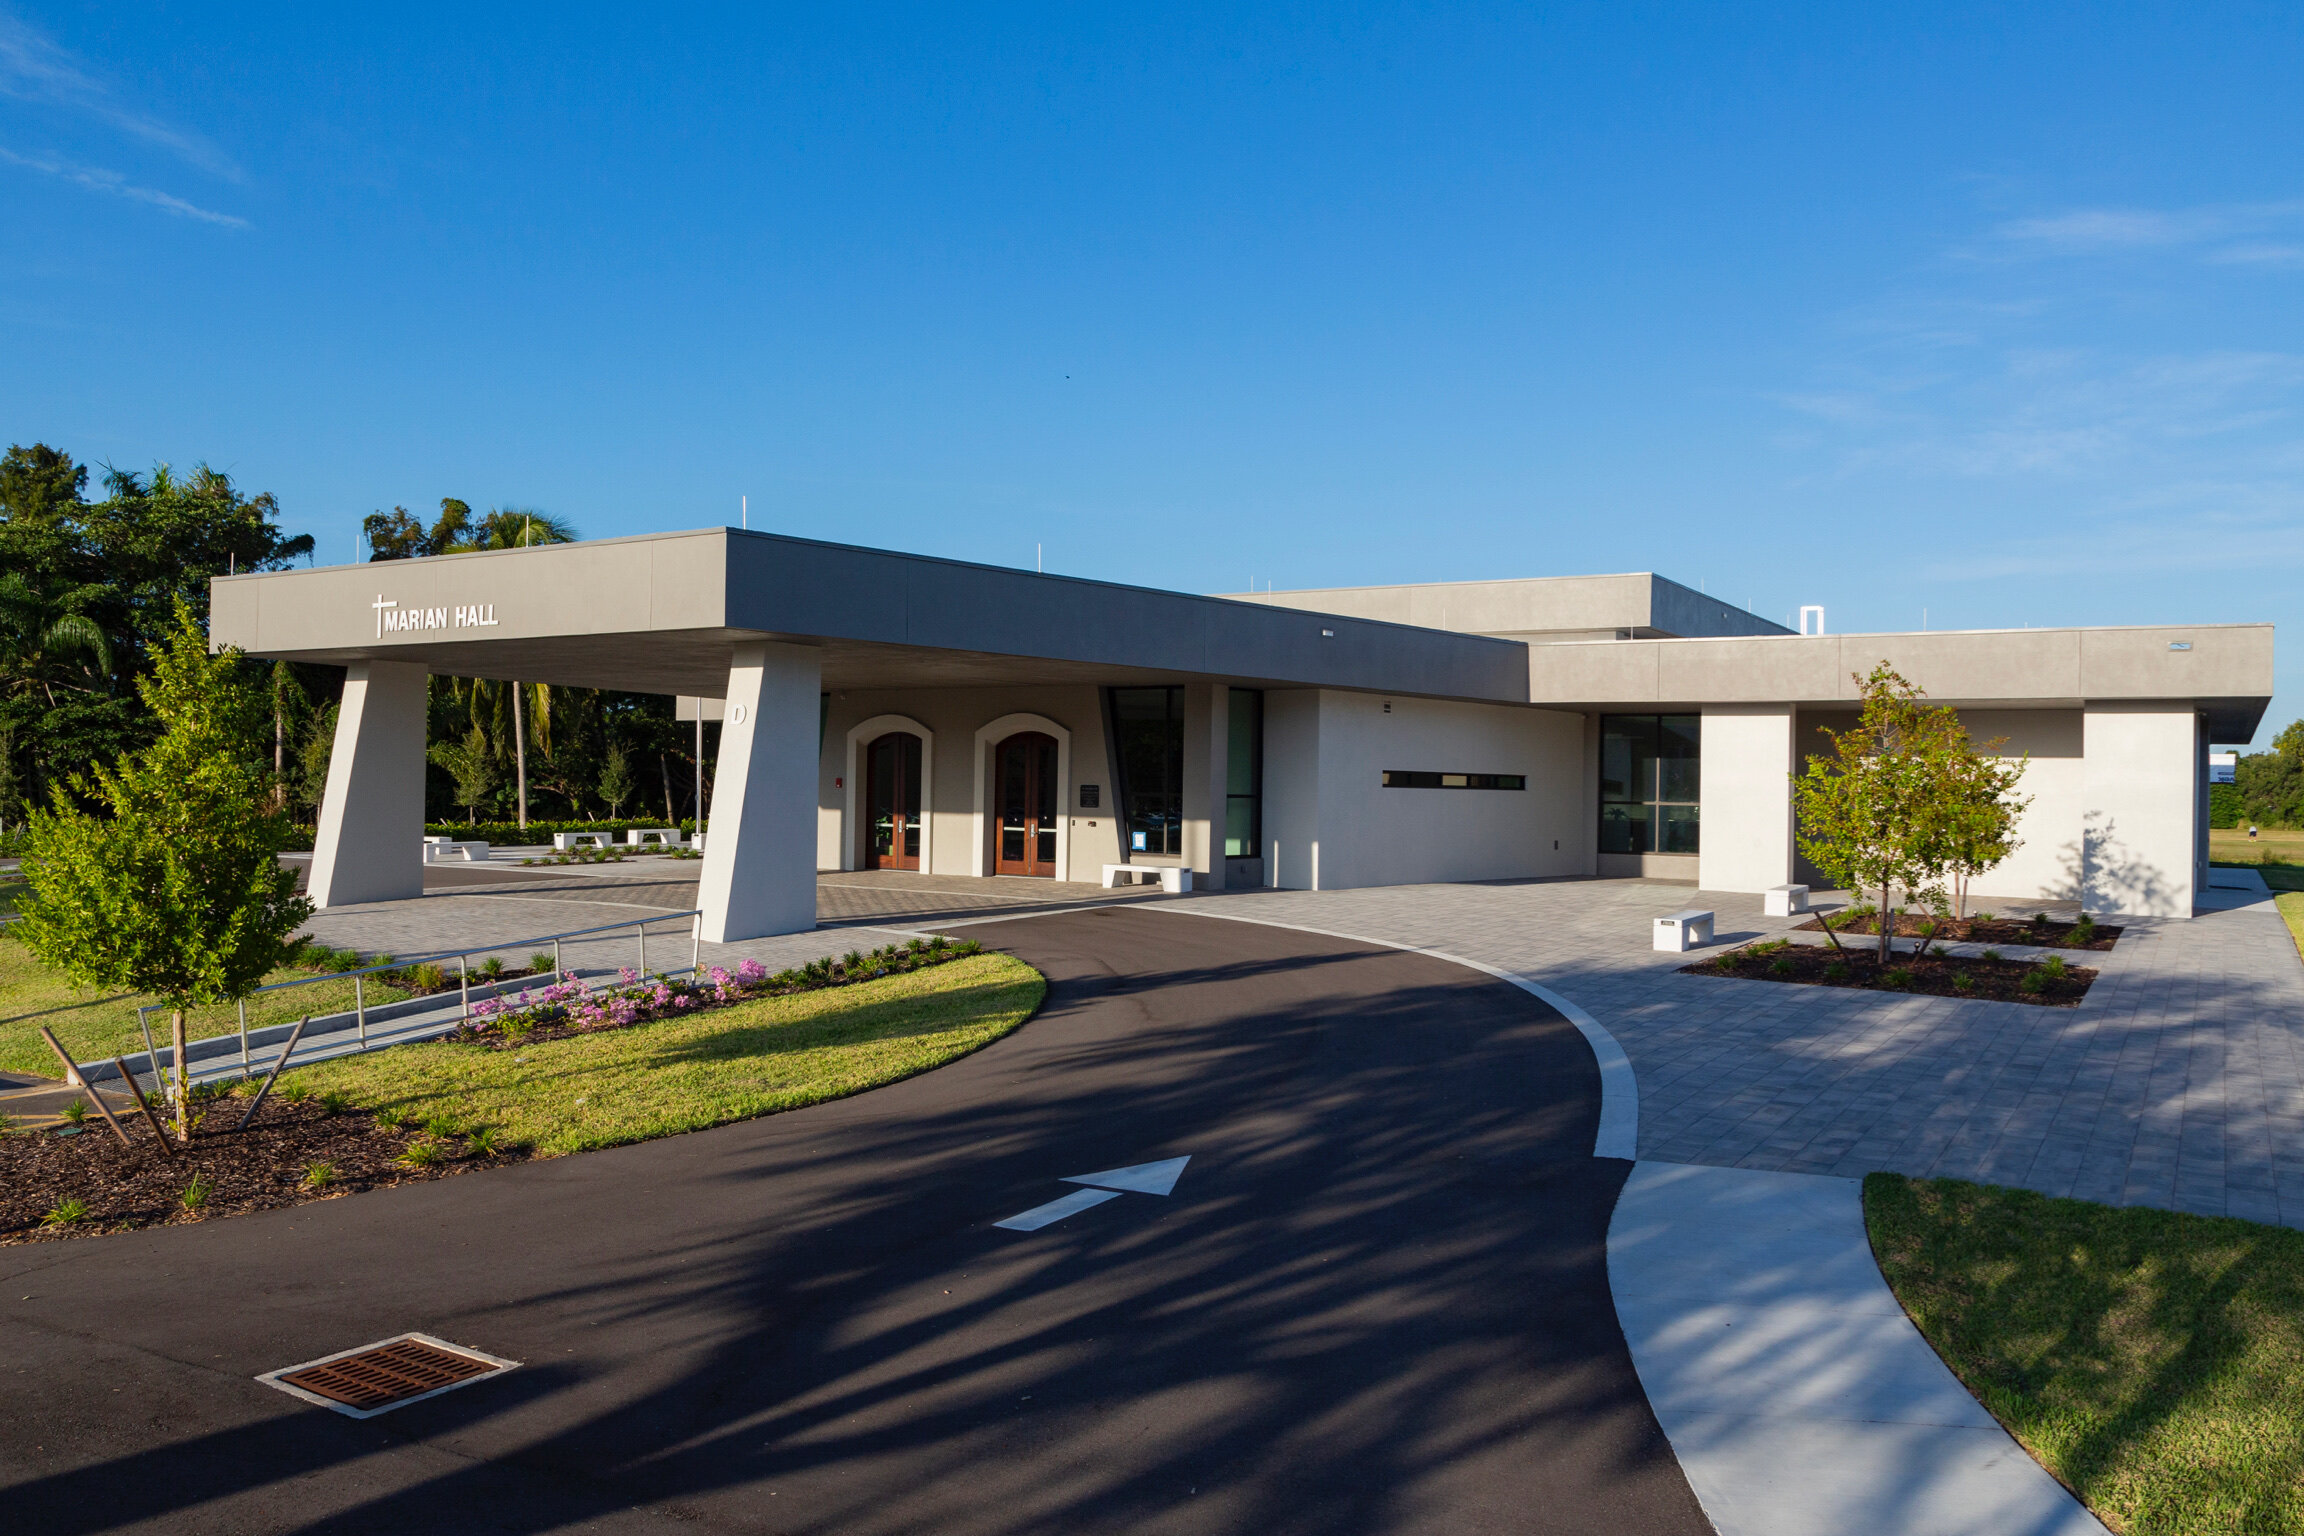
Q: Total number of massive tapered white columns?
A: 2